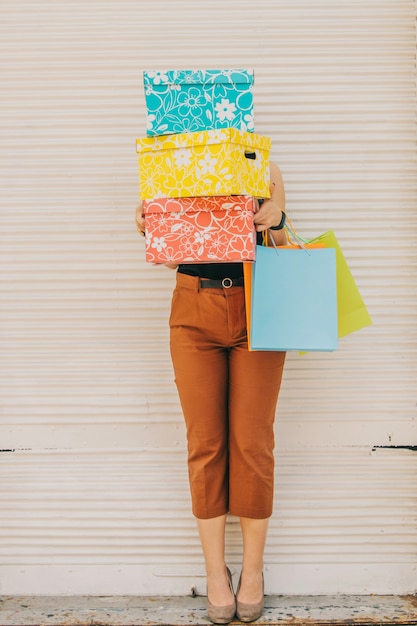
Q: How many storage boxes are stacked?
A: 3